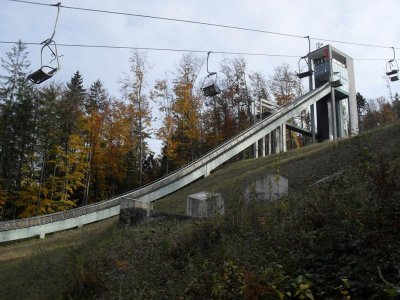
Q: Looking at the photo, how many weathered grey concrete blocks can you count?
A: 3